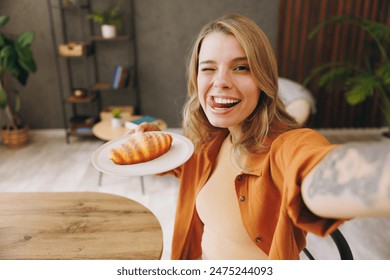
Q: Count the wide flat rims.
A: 1